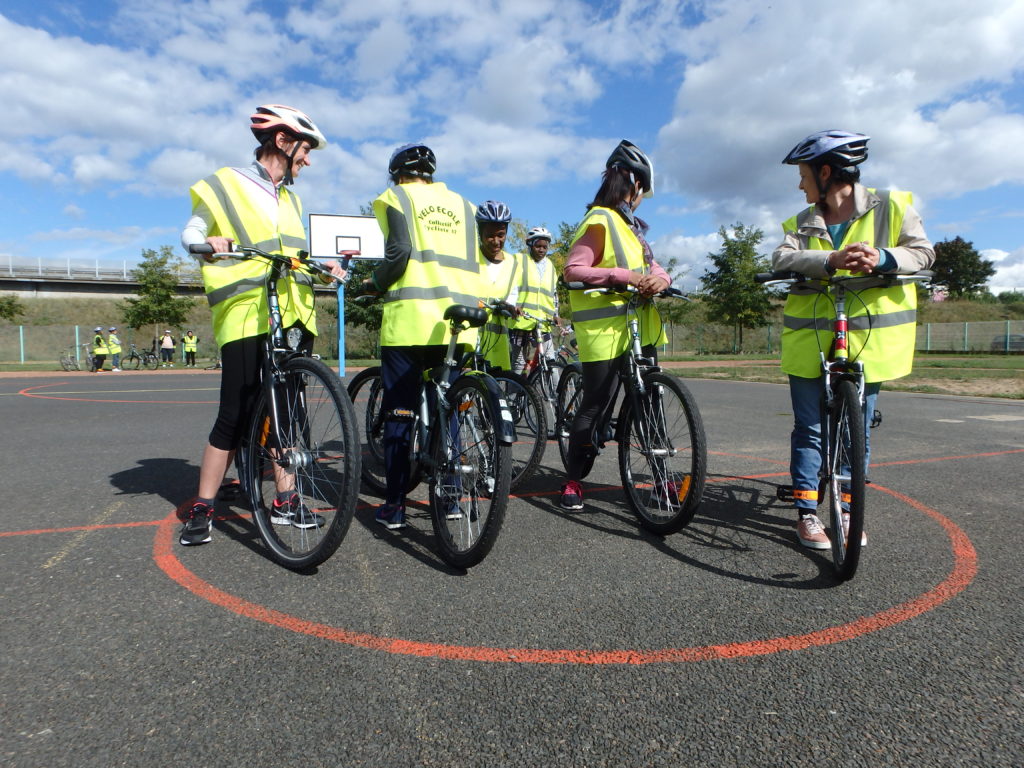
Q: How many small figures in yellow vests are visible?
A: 4